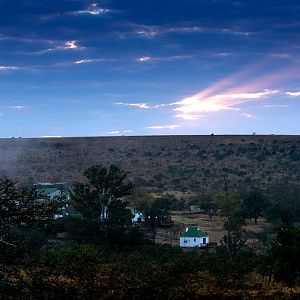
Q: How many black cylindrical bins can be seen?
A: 0